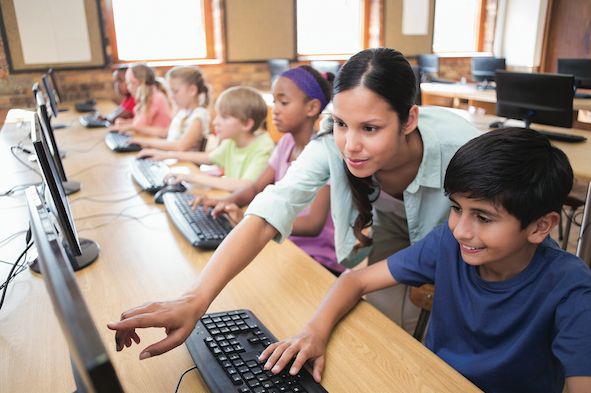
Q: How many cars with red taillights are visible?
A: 0